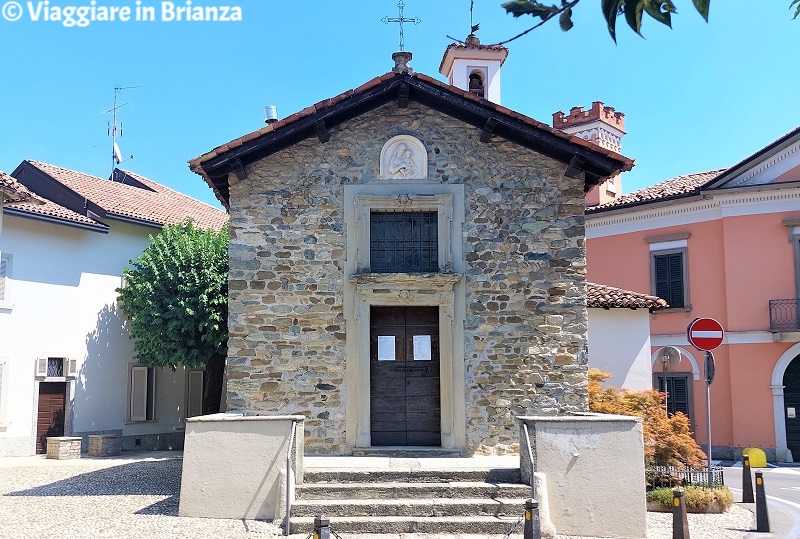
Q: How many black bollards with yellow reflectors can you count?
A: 5